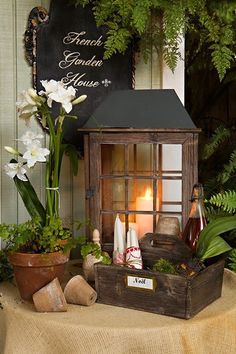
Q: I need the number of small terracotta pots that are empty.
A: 2